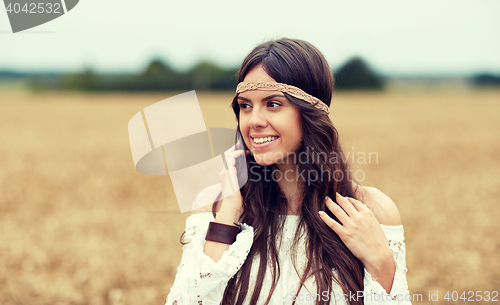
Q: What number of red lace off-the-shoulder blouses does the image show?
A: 0